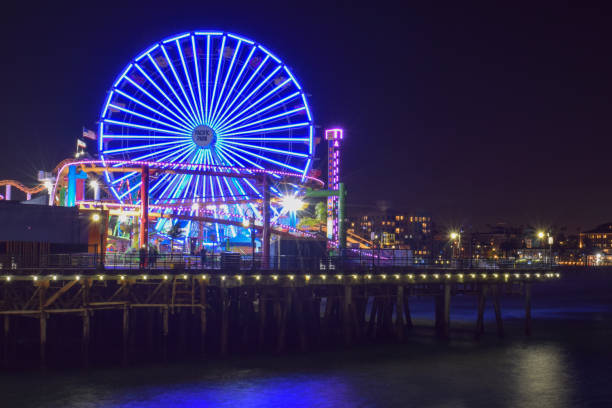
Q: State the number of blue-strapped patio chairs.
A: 0